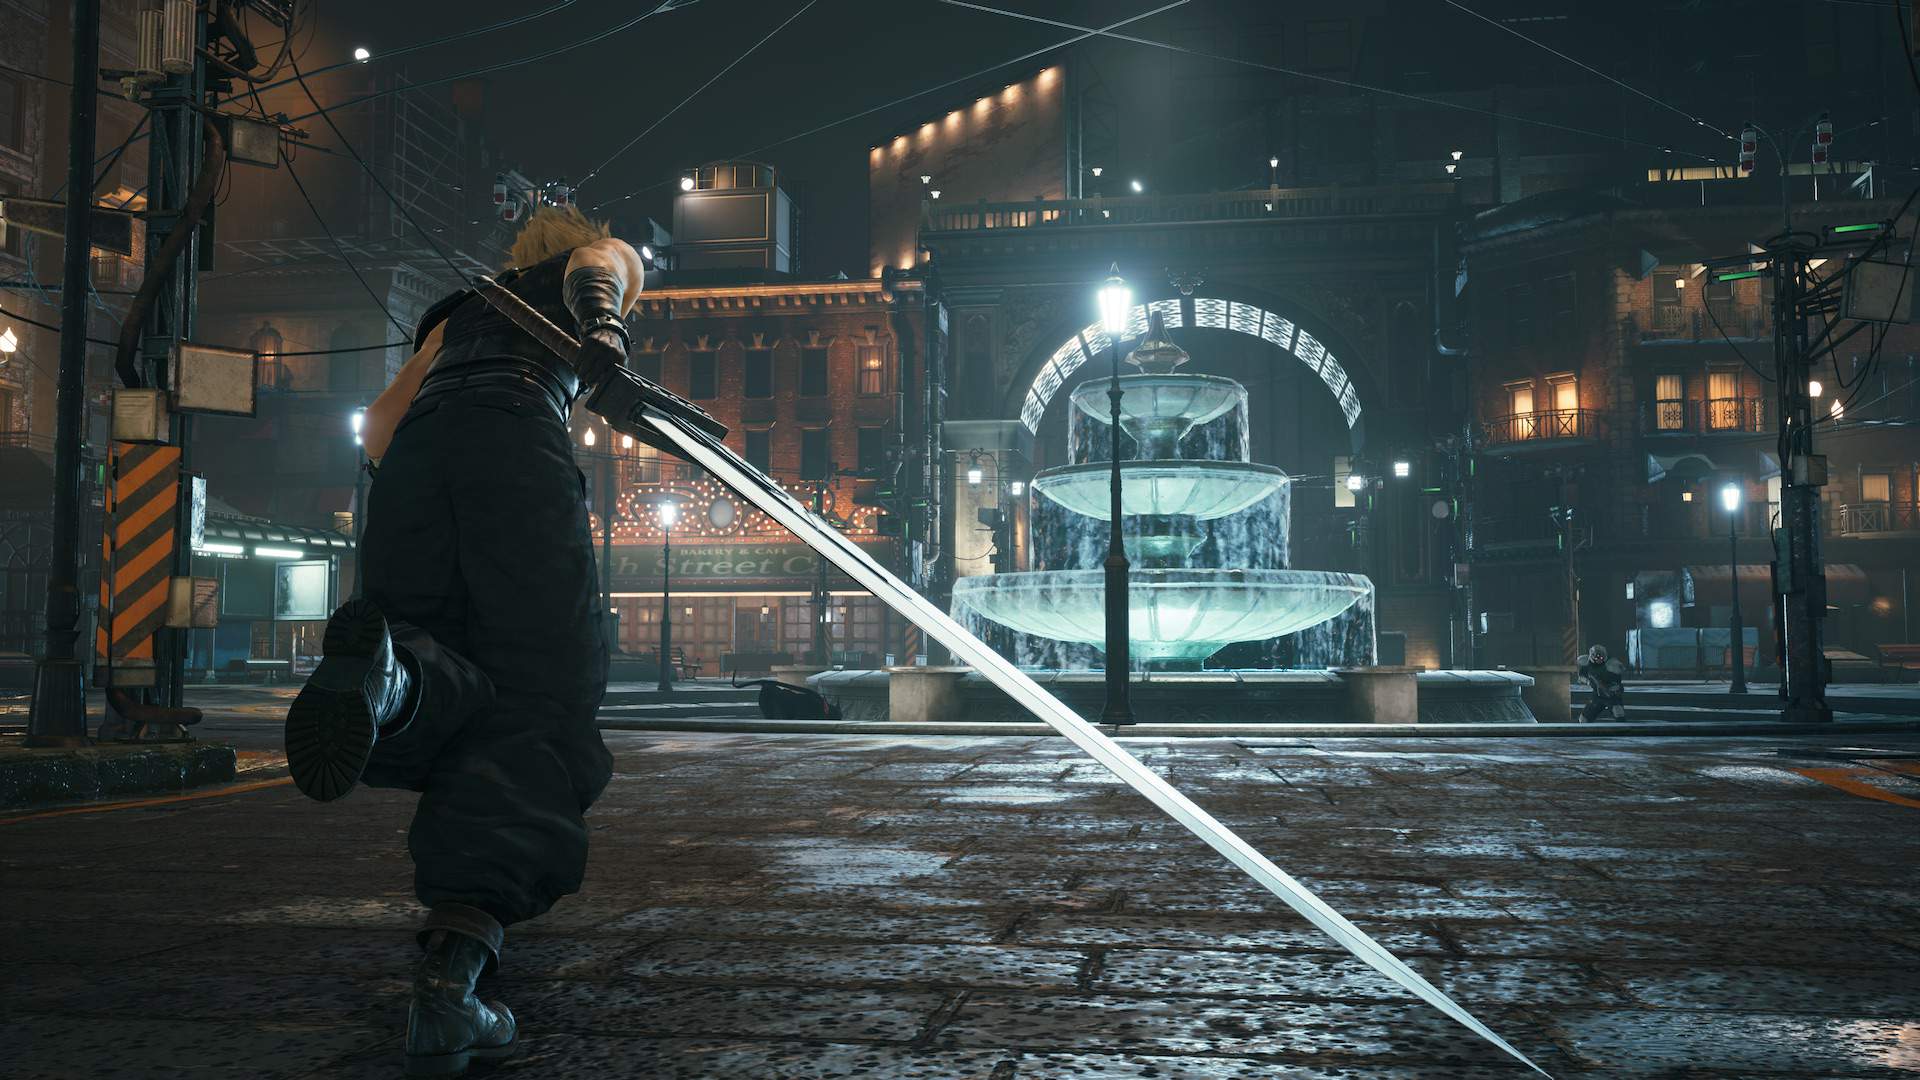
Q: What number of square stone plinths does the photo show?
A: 4